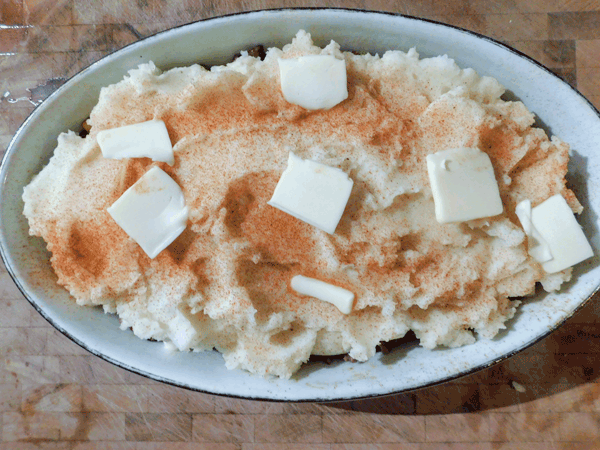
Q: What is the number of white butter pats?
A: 7